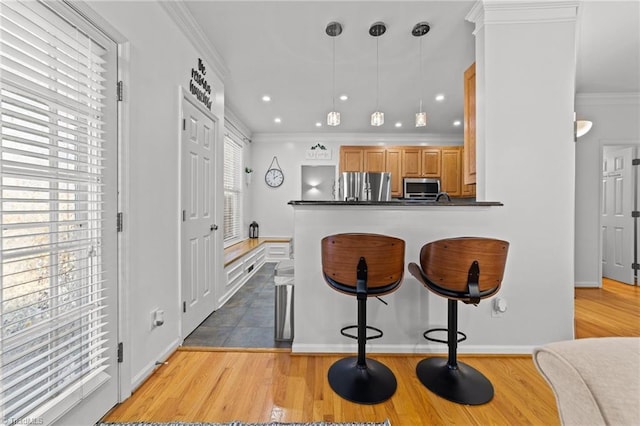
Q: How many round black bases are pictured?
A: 2